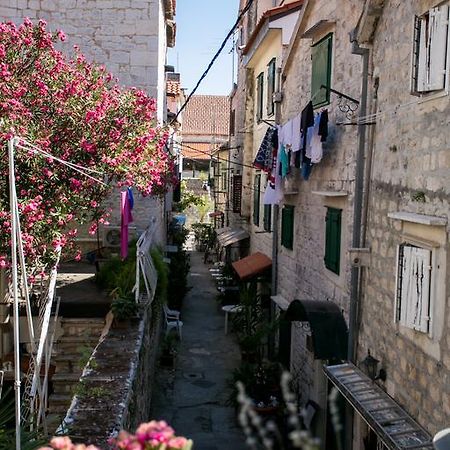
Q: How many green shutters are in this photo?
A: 7